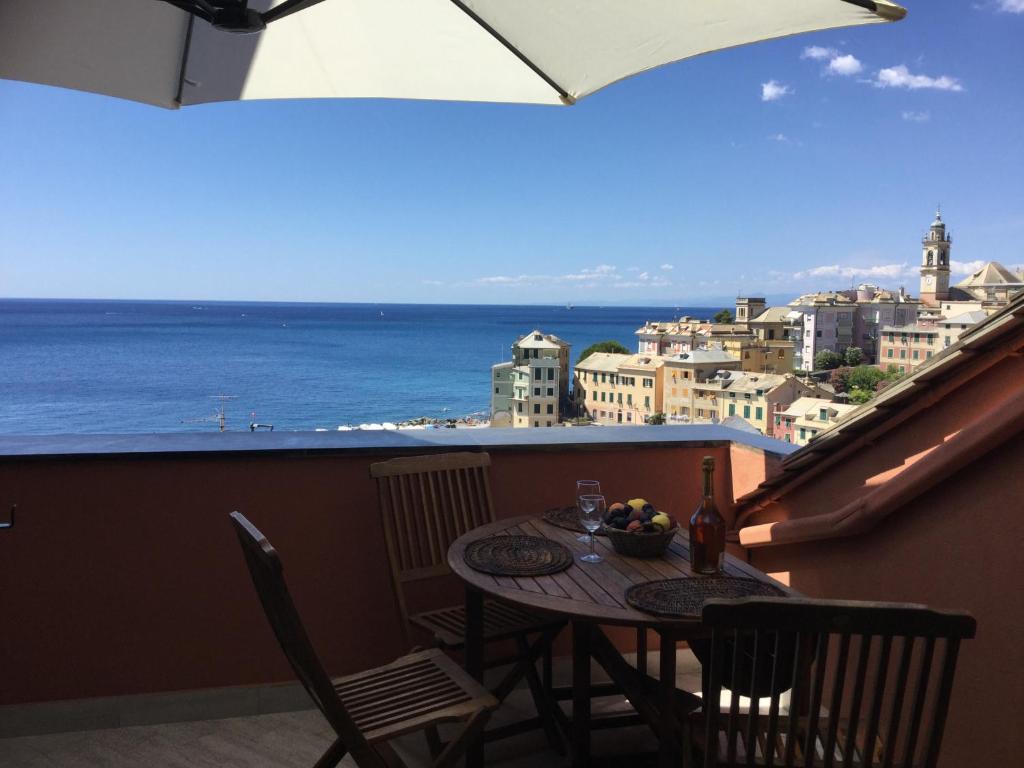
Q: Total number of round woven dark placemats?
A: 3